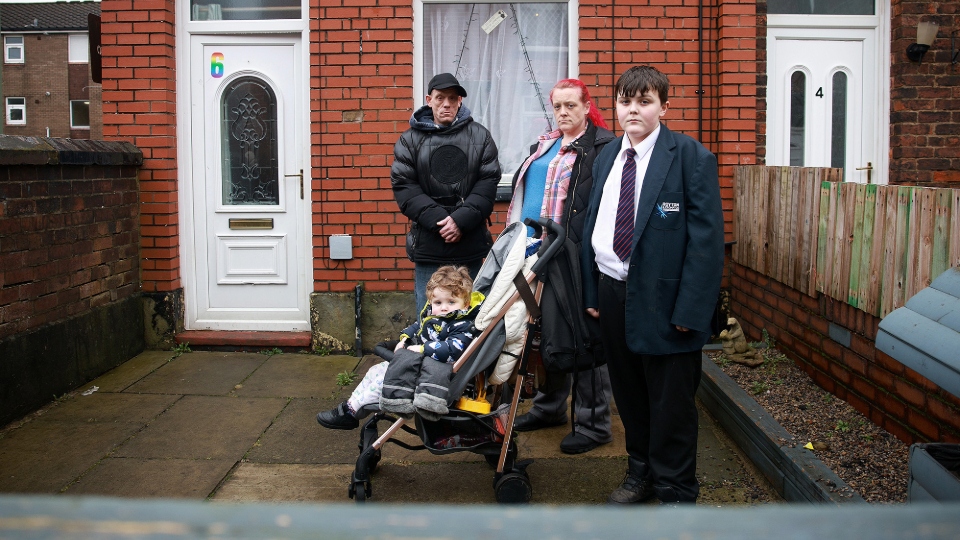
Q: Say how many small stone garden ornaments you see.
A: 1